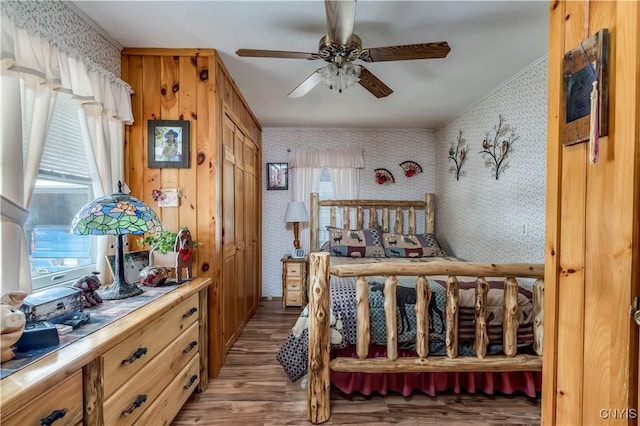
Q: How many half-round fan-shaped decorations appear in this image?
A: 2